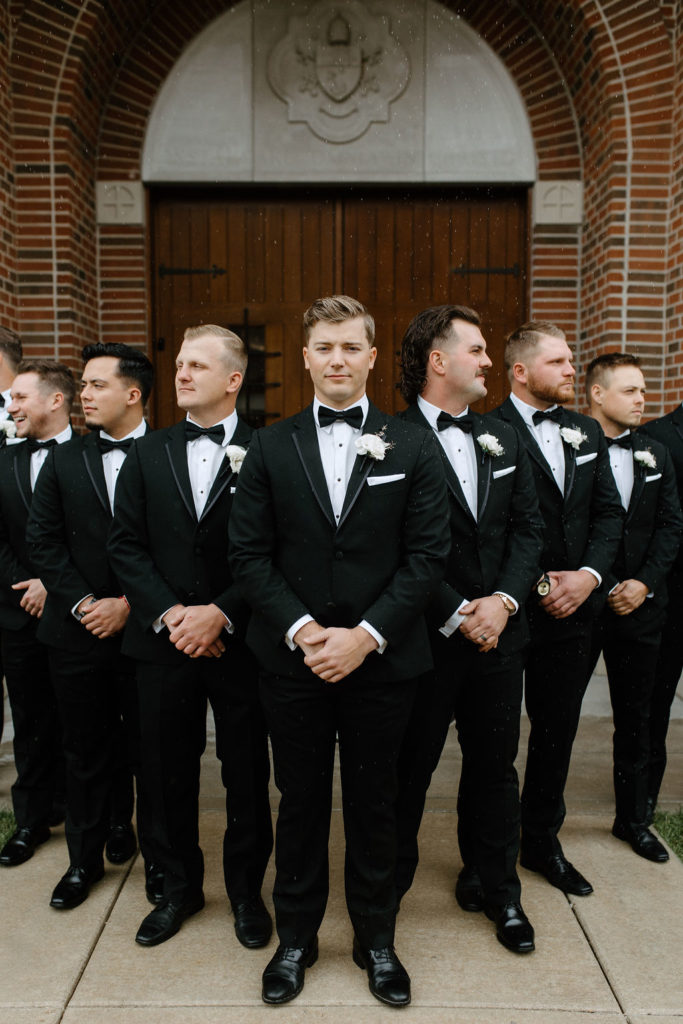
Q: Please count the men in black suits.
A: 9